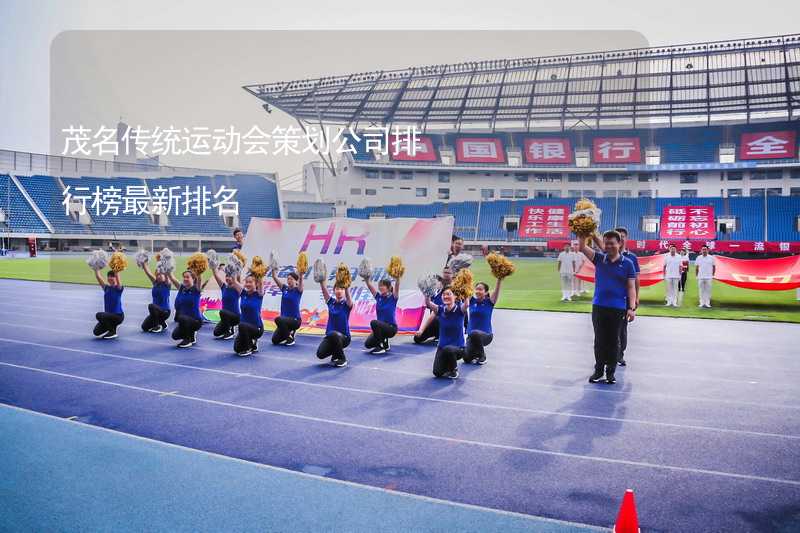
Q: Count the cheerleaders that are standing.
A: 2